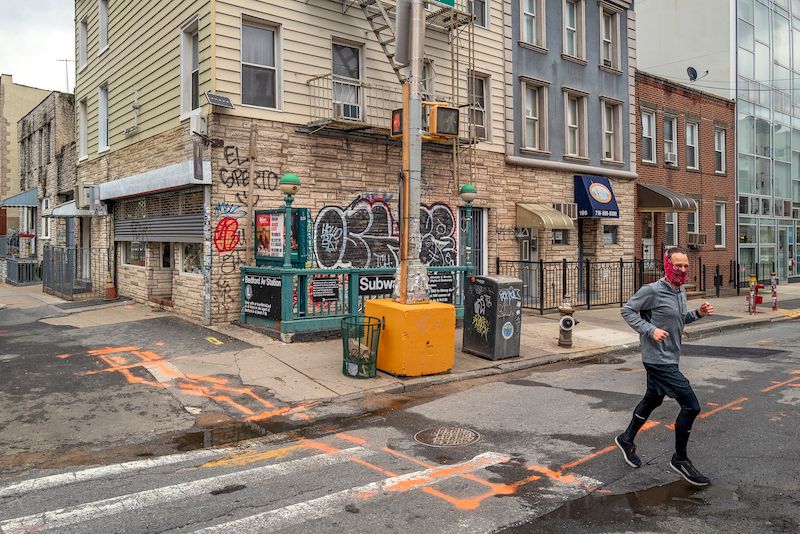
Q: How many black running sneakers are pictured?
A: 2